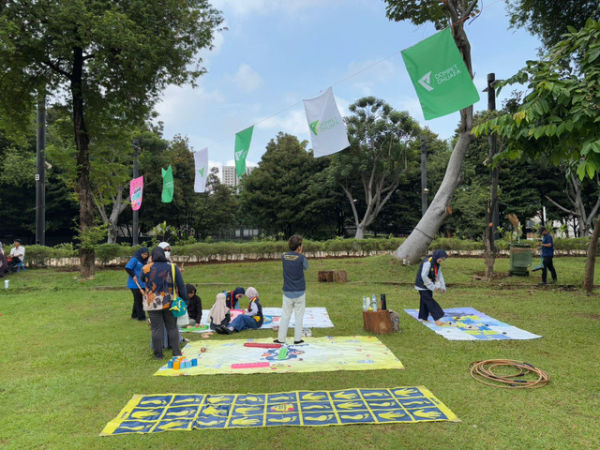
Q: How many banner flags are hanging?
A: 6